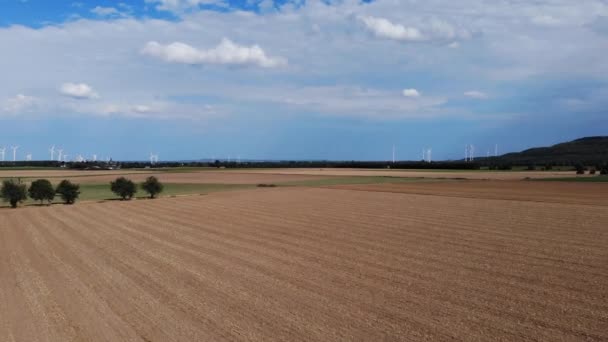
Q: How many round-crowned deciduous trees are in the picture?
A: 5